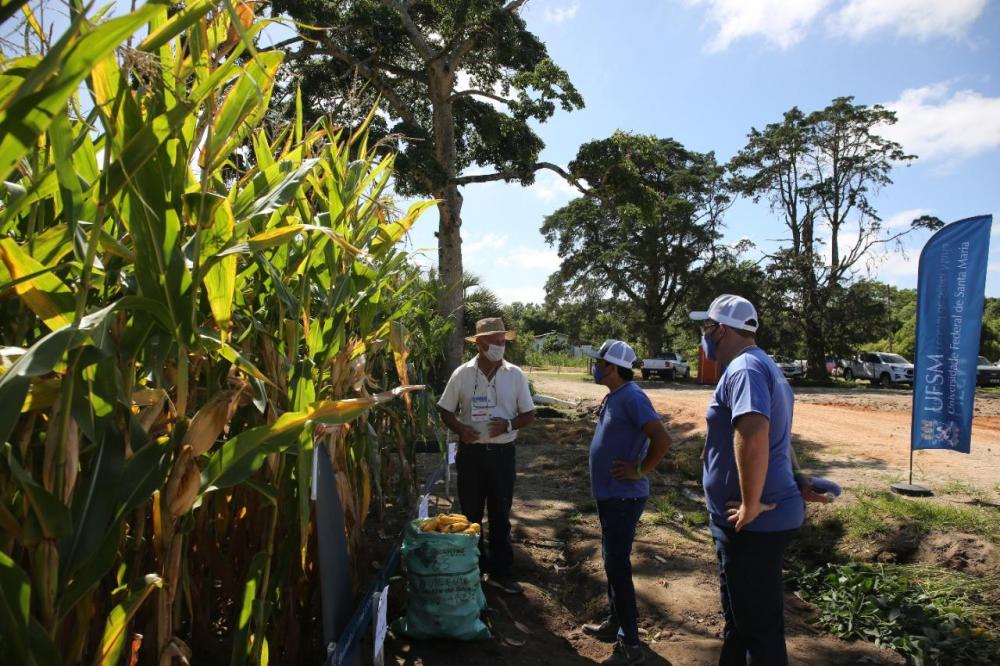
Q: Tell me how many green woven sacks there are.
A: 1